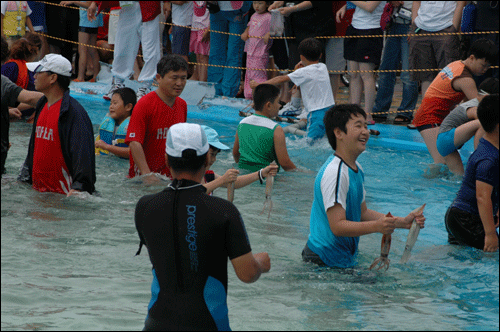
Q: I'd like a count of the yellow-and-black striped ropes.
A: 3